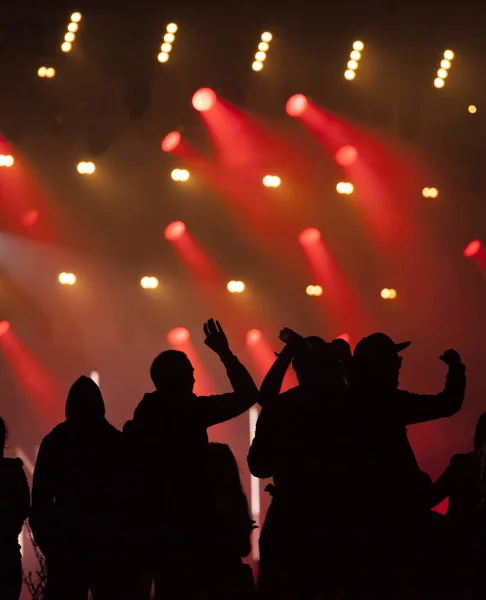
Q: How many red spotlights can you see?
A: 12